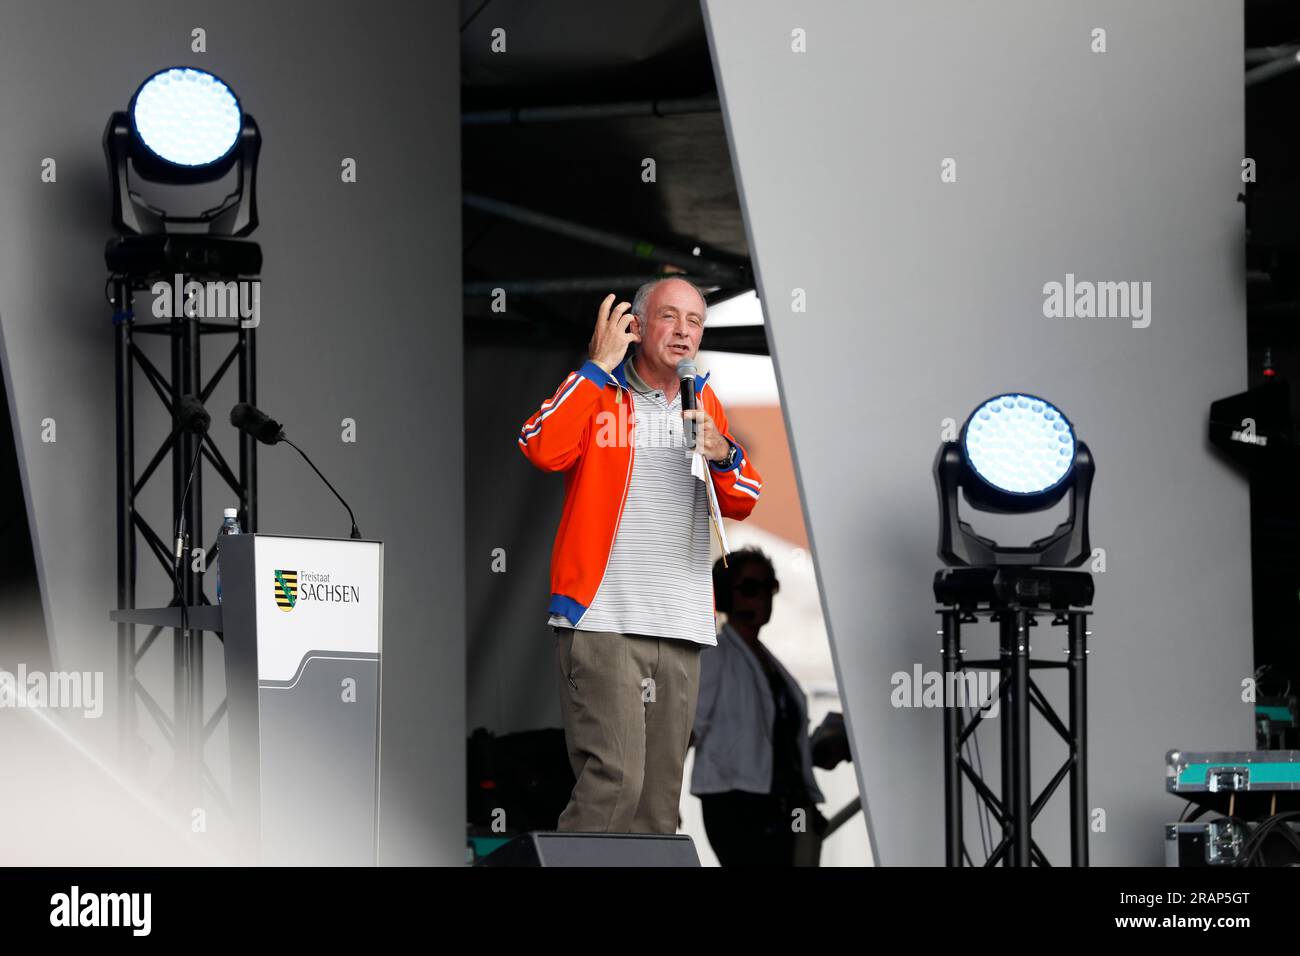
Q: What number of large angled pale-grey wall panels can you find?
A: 2